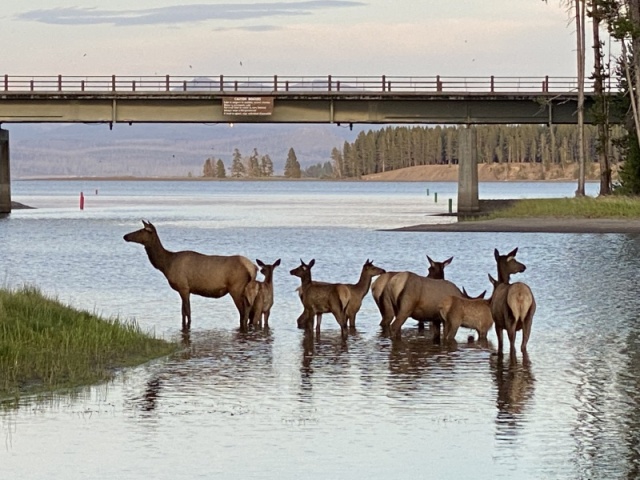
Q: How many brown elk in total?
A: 8